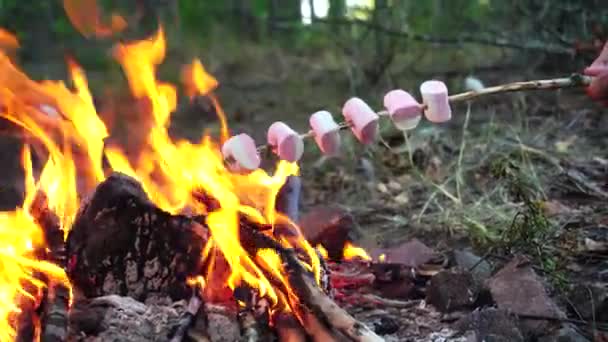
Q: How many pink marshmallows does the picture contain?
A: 6